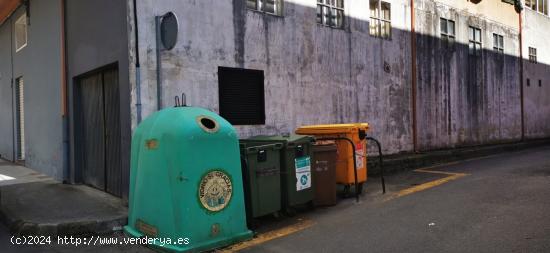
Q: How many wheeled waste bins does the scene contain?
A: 4